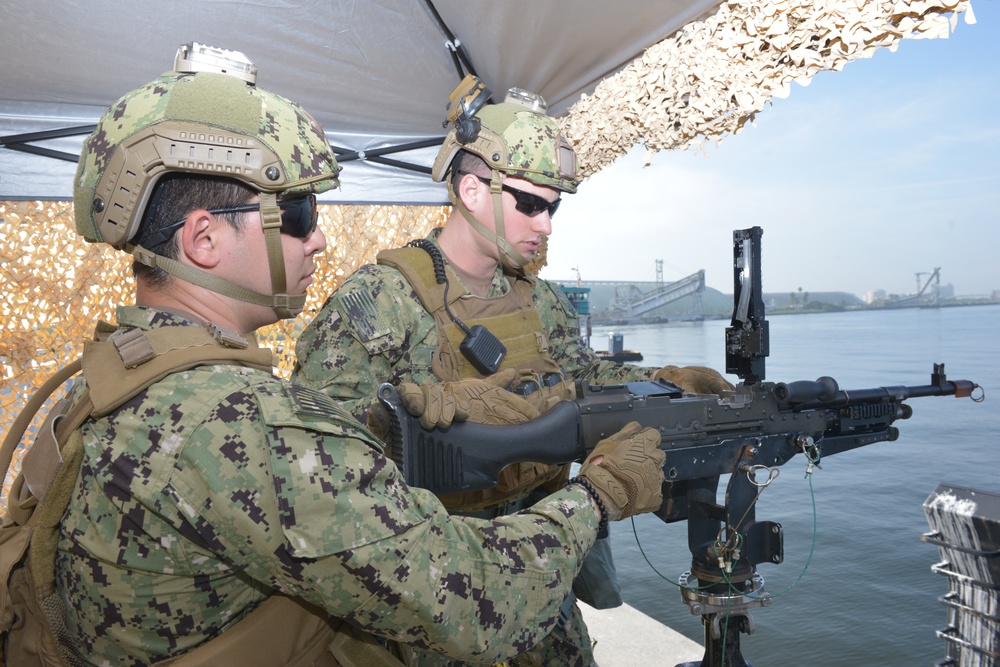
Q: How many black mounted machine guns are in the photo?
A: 1